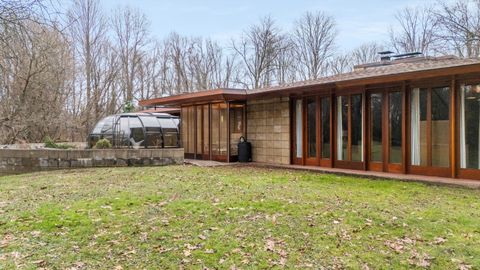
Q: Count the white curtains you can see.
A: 4